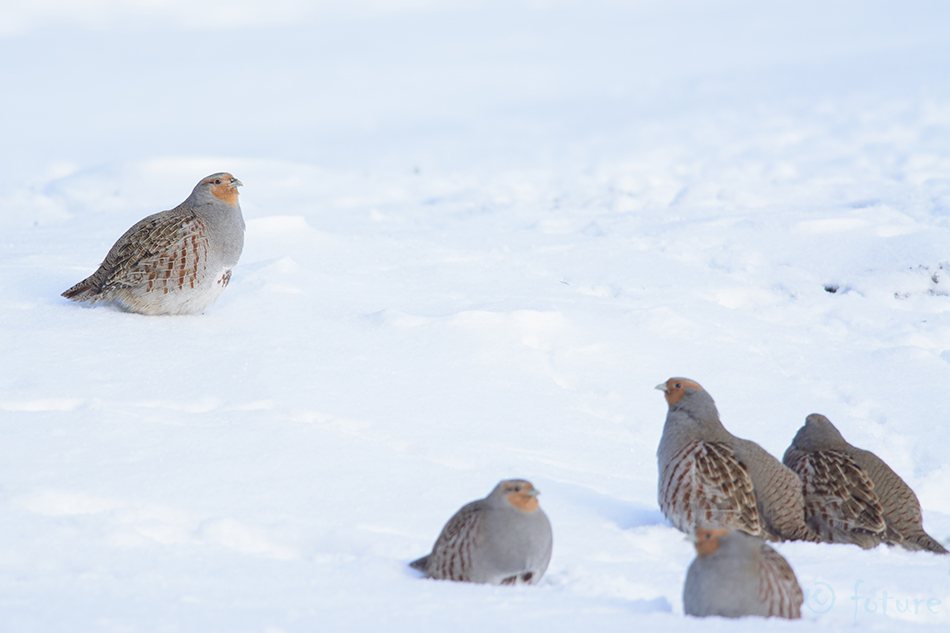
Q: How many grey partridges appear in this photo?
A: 5